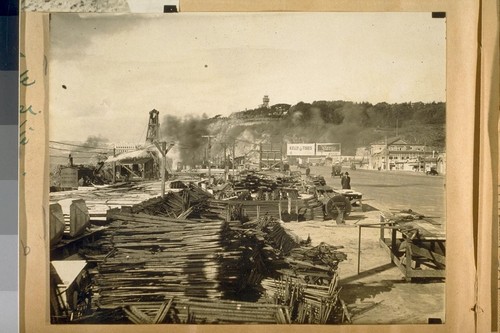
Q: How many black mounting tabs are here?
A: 3